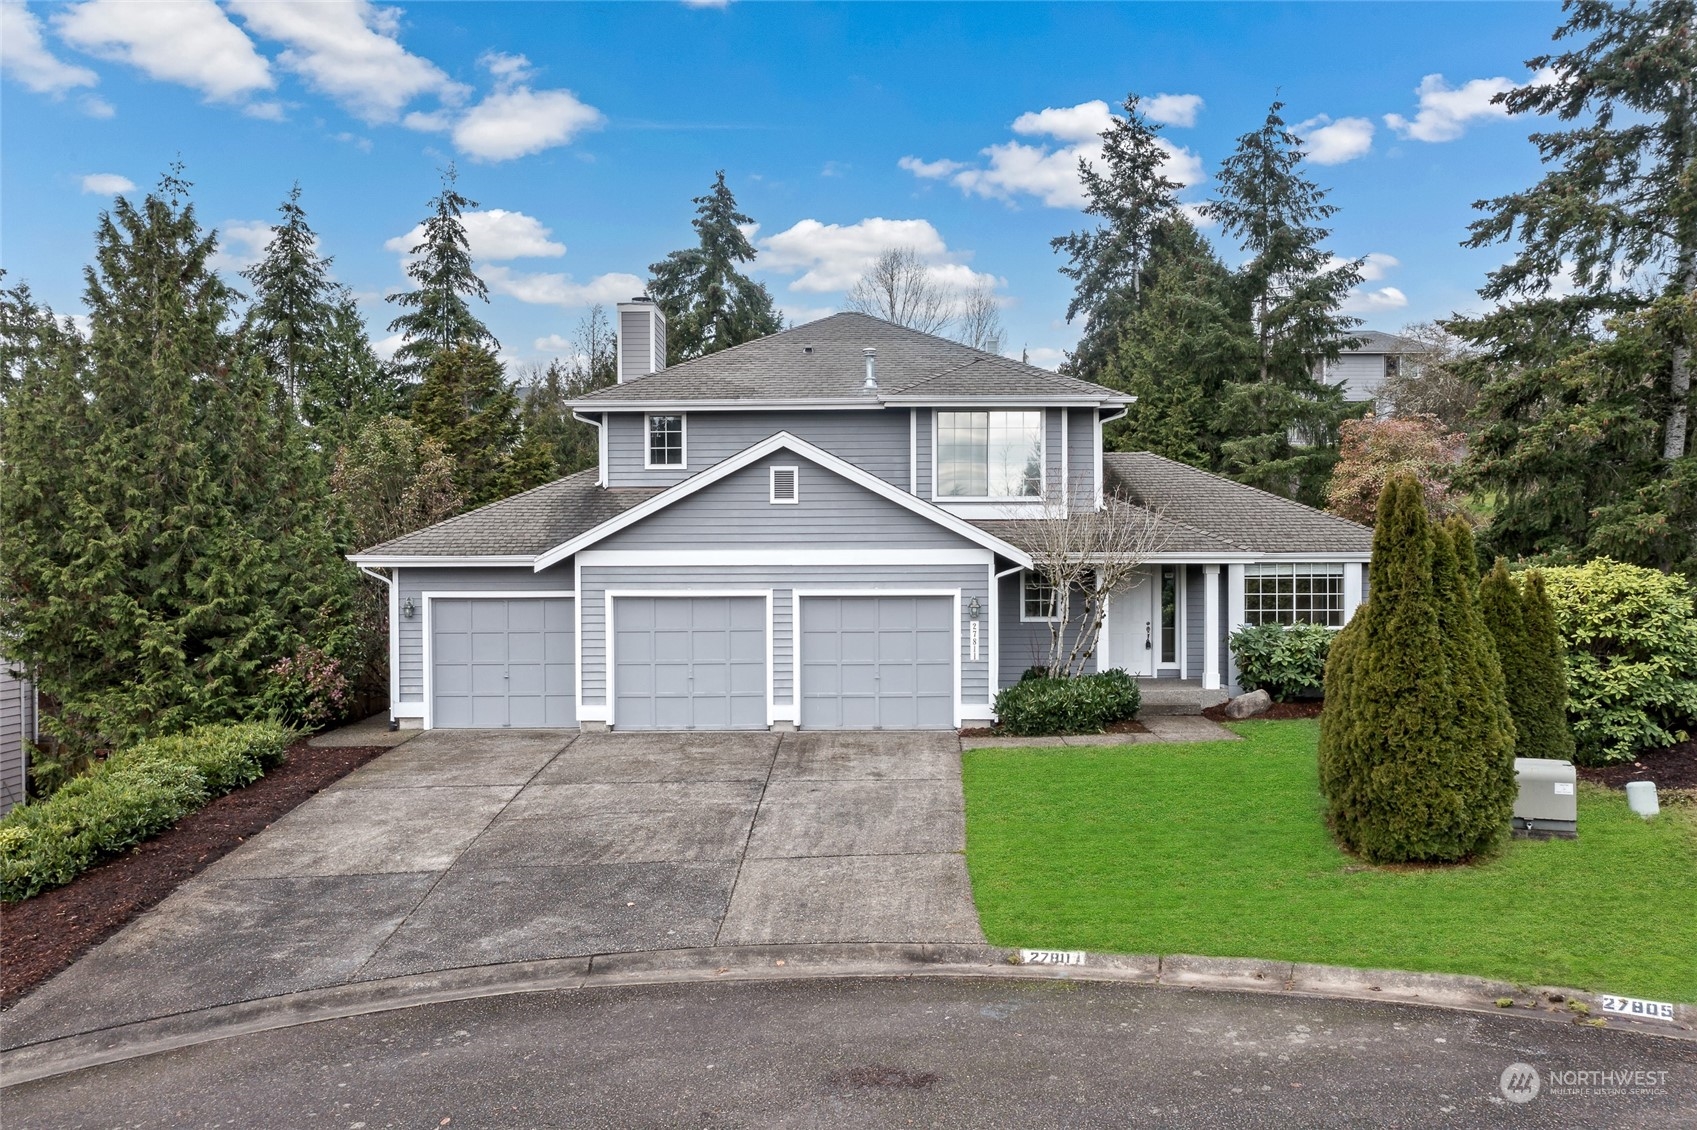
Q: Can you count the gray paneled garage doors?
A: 3